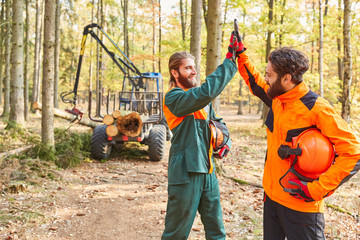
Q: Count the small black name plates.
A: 0